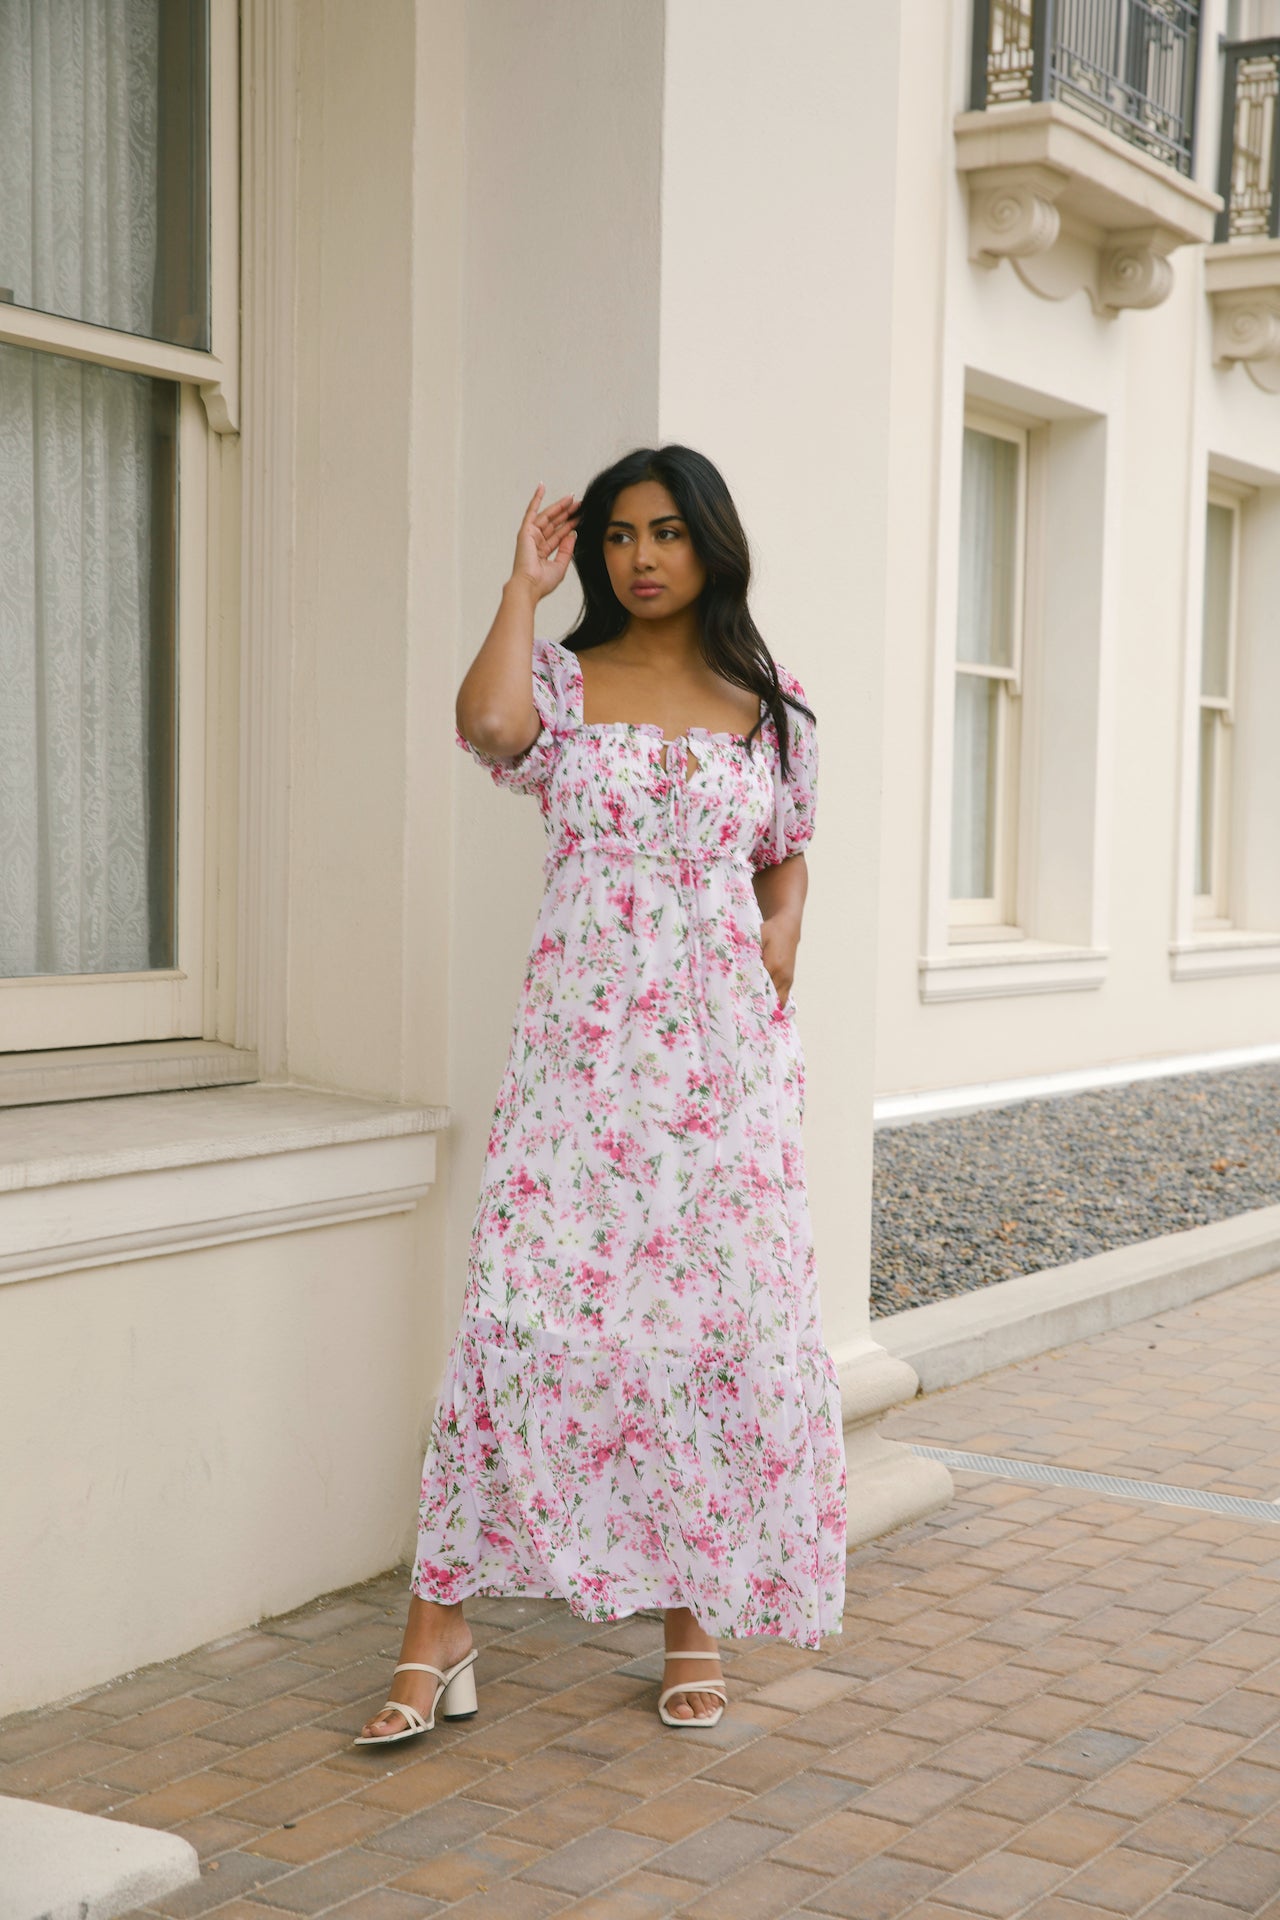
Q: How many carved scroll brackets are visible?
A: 3